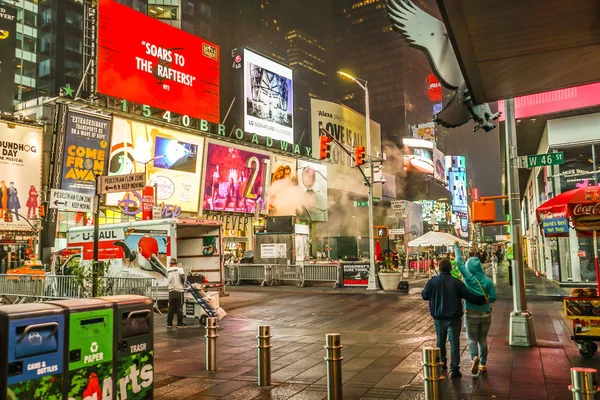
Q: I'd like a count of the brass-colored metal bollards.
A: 5